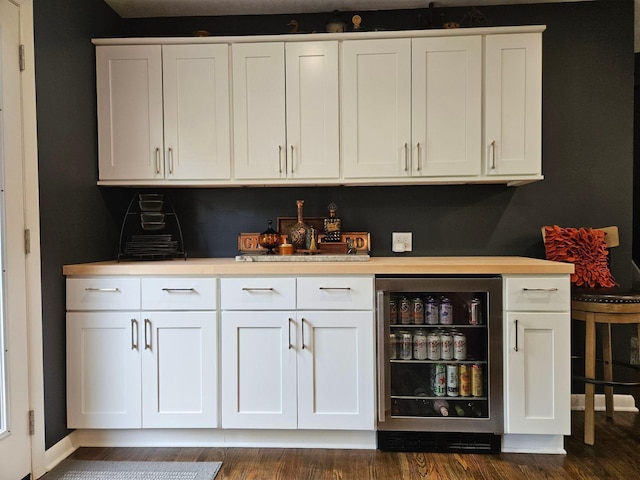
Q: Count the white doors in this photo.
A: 13